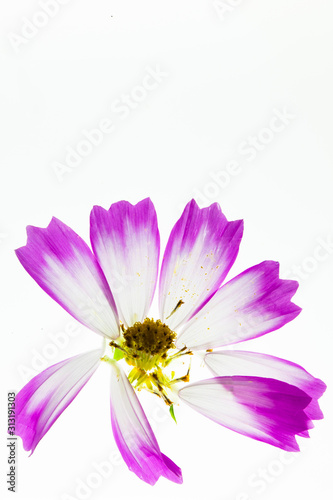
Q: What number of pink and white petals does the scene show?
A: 8